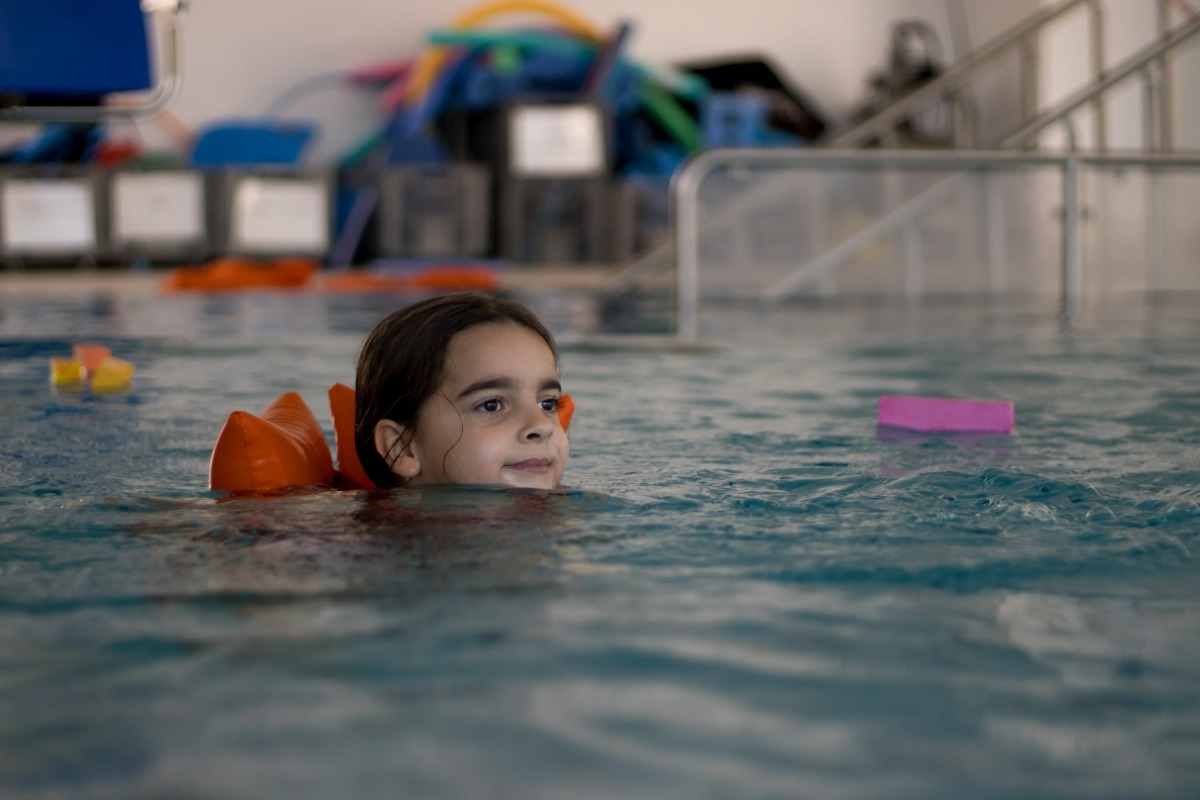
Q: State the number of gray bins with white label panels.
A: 4